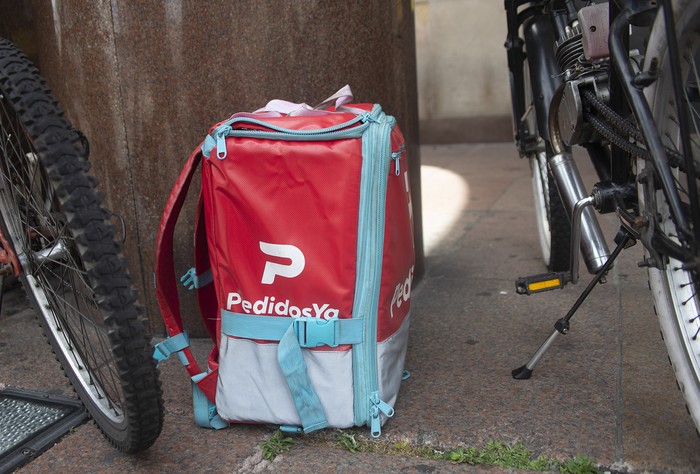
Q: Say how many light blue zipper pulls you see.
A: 5